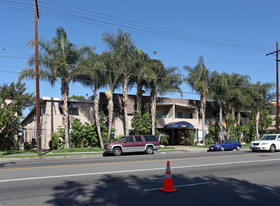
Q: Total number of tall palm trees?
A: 11